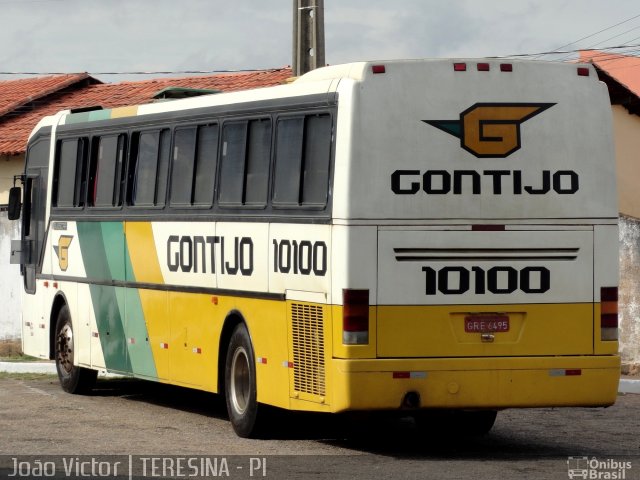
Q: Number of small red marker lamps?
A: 5